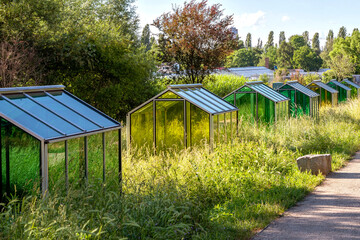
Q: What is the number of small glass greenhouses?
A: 7